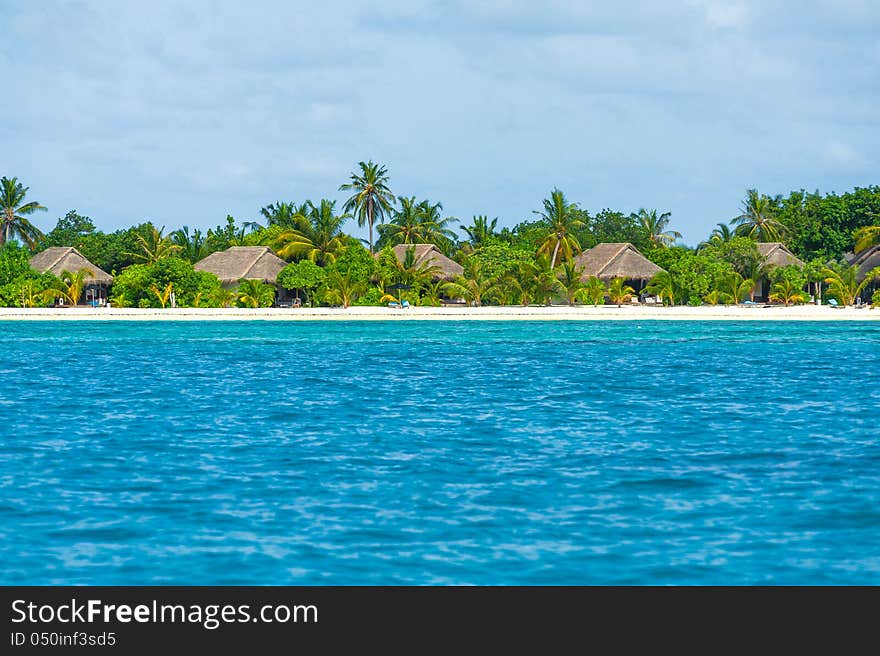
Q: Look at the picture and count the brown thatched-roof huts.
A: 6